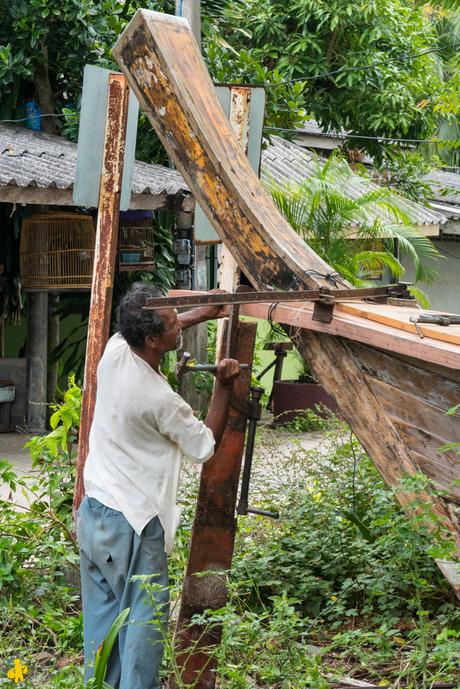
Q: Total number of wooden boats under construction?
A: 1